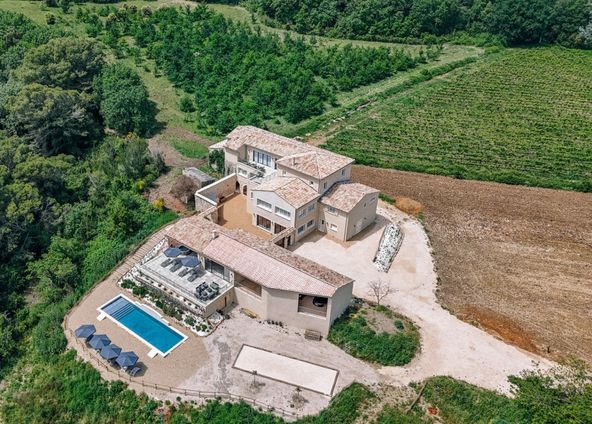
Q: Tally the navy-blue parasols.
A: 6